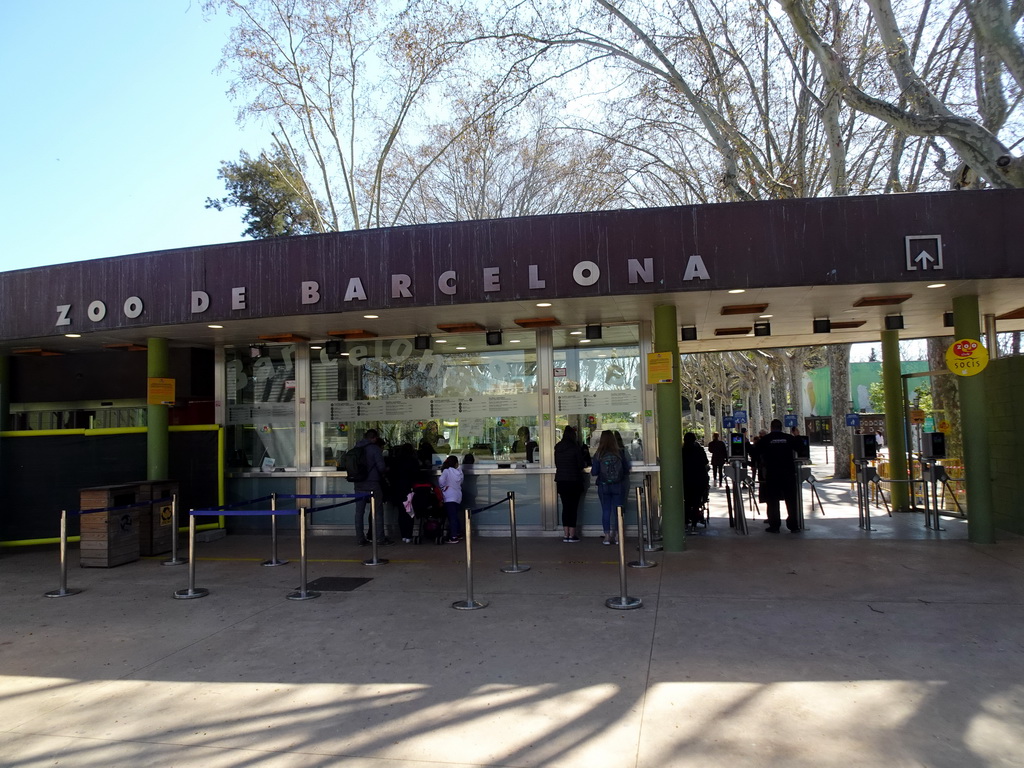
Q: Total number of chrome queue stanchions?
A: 12